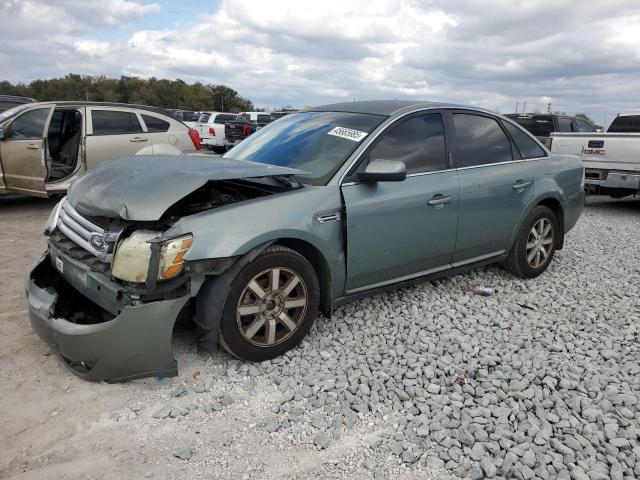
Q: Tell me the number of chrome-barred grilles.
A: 1